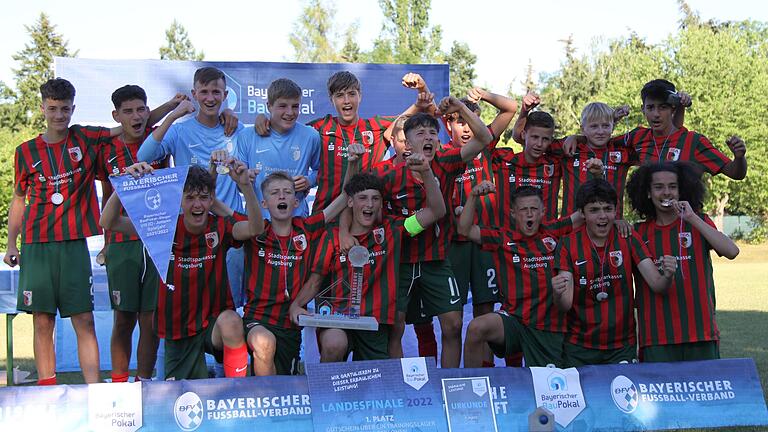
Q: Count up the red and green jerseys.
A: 15